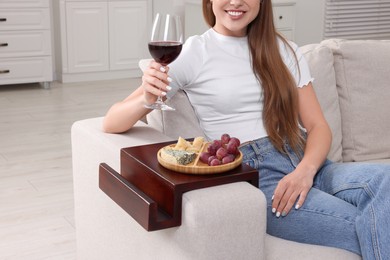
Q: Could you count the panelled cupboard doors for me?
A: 2